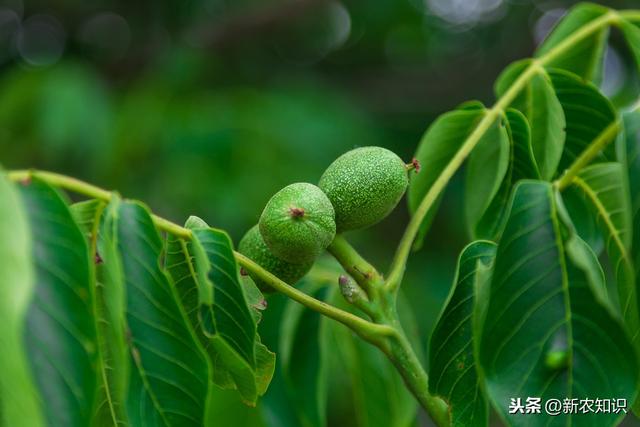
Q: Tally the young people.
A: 0